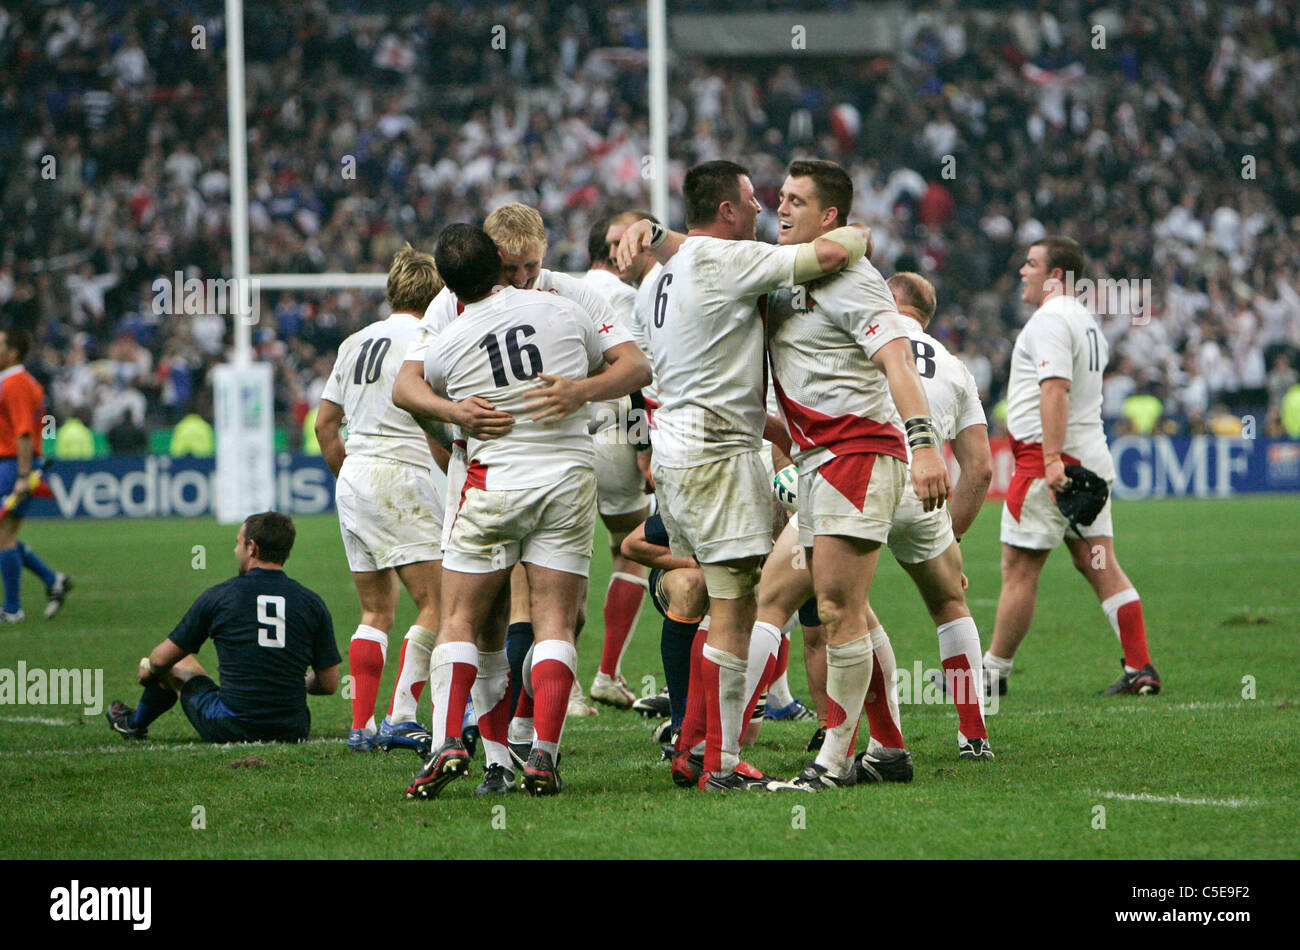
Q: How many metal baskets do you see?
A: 0